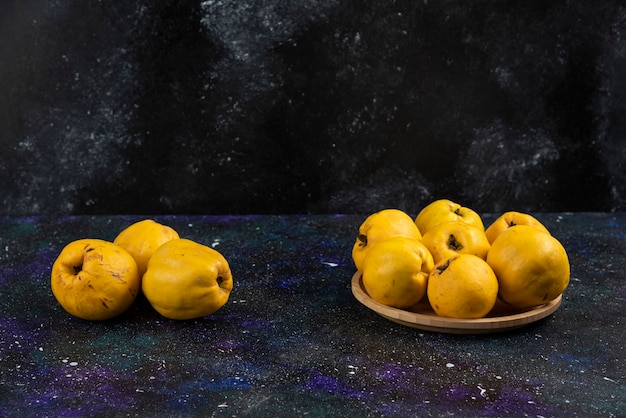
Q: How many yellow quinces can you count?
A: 10